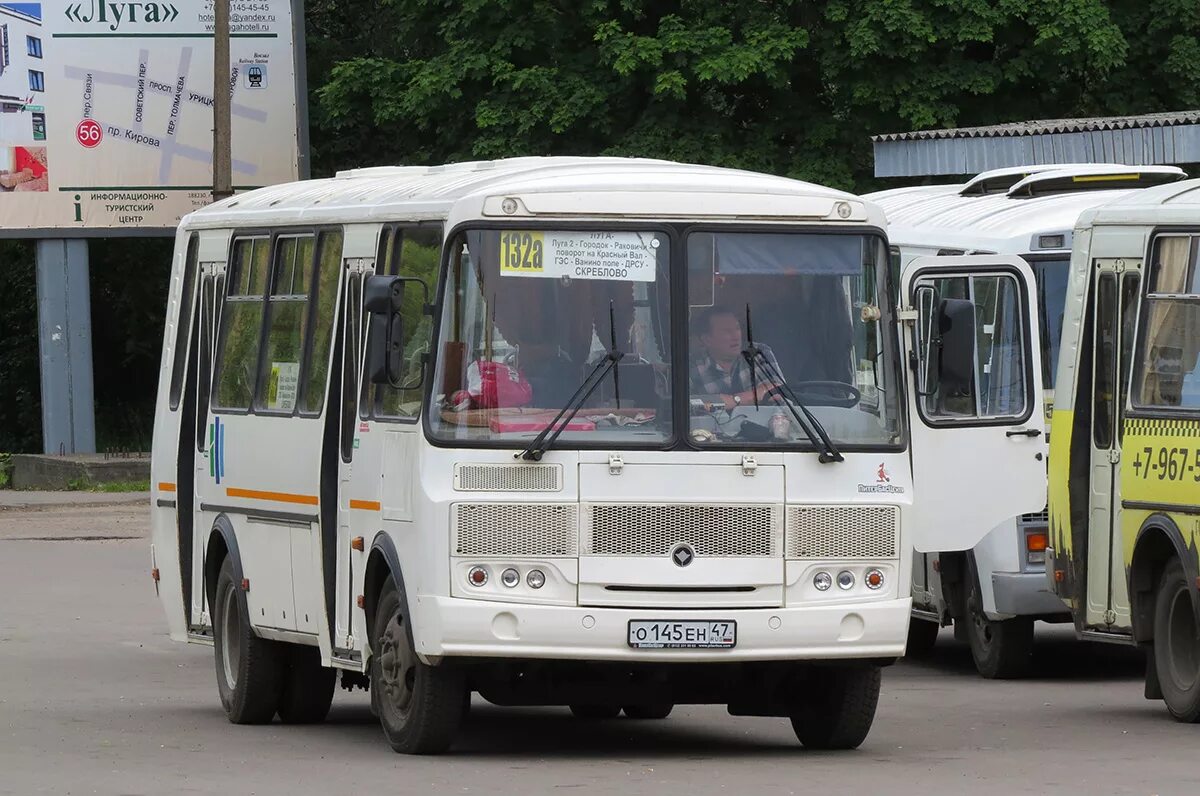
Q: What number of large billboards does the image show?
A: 1